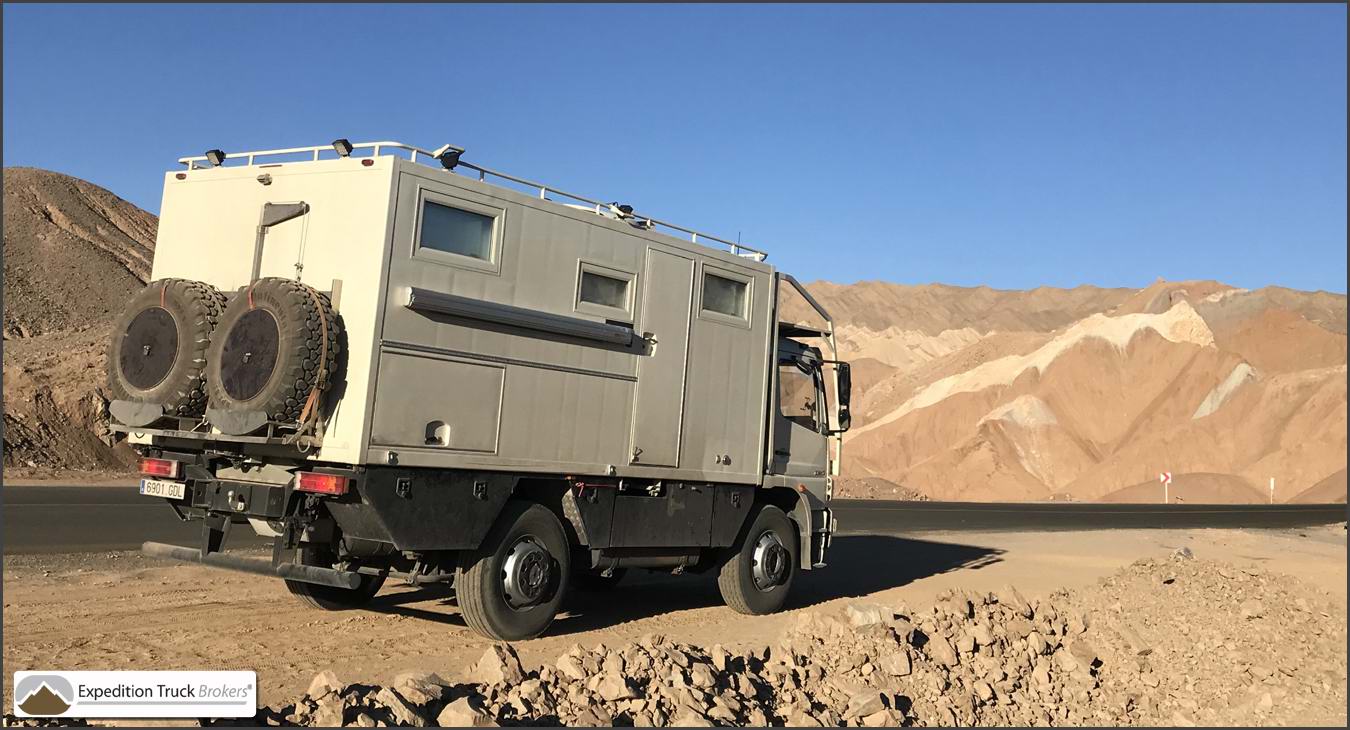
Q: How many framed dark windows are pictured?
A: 3